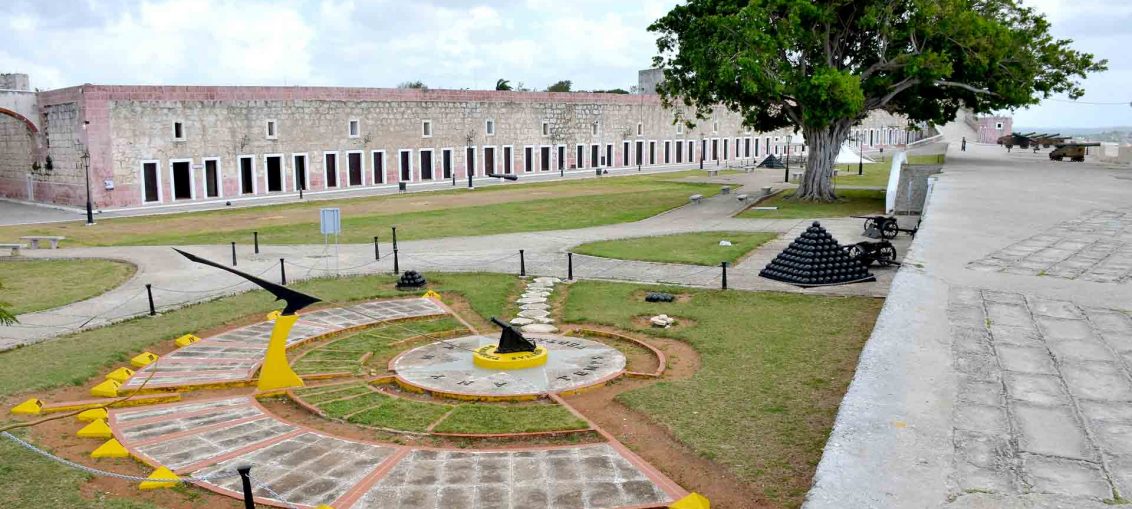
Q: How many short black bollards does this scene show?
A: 11